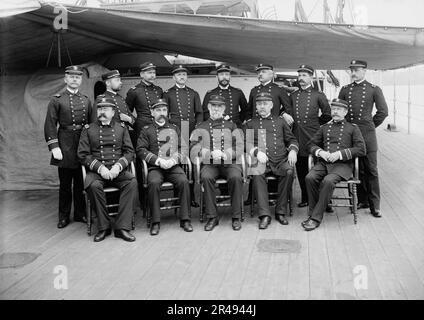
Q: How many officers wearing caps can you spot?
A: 13